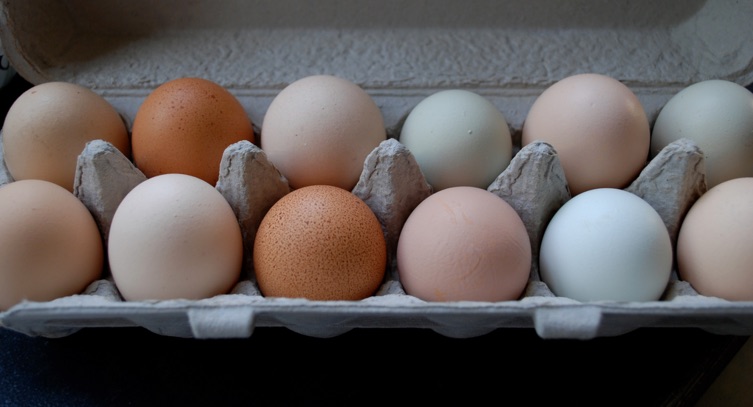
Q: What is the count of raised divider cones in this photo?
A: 5